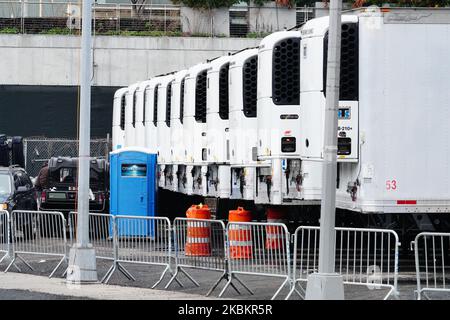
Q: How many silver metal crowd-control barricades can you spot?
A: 8